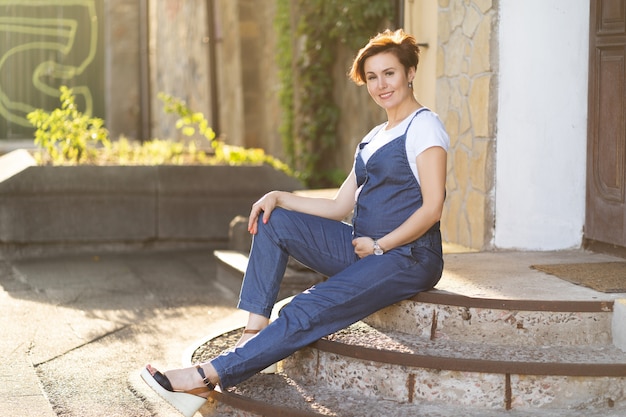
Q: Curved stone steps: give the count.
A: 3